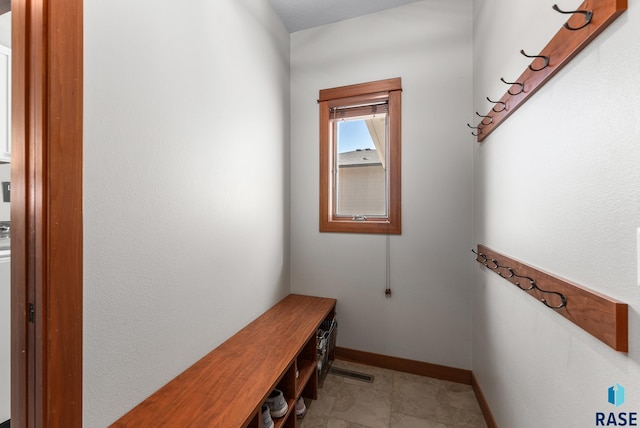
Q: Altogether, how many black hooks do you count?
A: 11